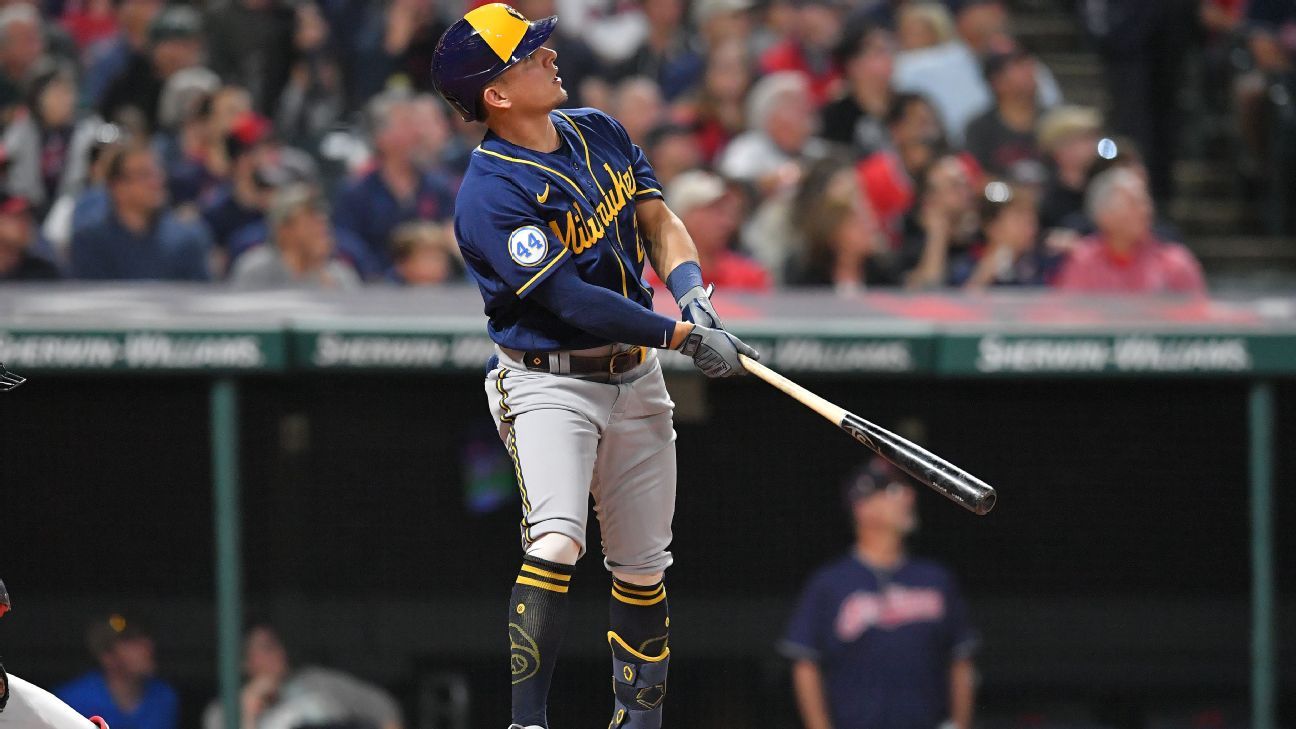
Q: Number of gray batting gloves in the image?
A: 2